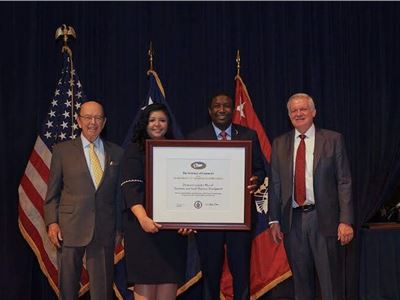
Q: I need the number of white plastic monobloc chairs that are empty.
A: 0